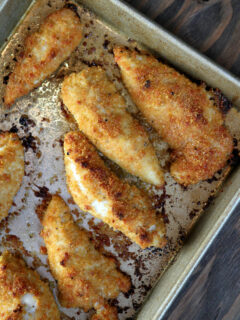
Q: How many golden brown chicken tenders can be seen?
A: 7